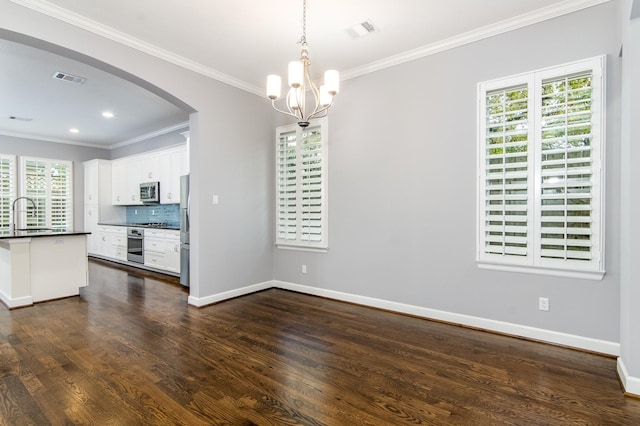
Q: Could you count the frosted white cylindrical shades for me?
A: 5